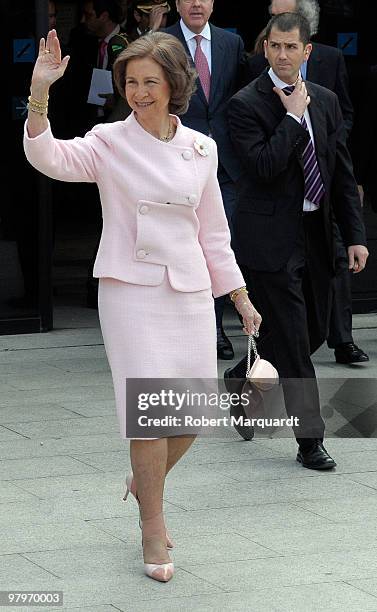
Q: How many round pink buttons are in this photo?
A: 4